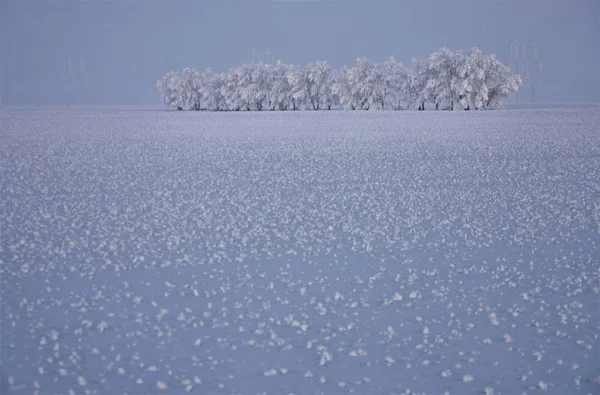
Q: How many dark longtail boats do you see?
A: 0